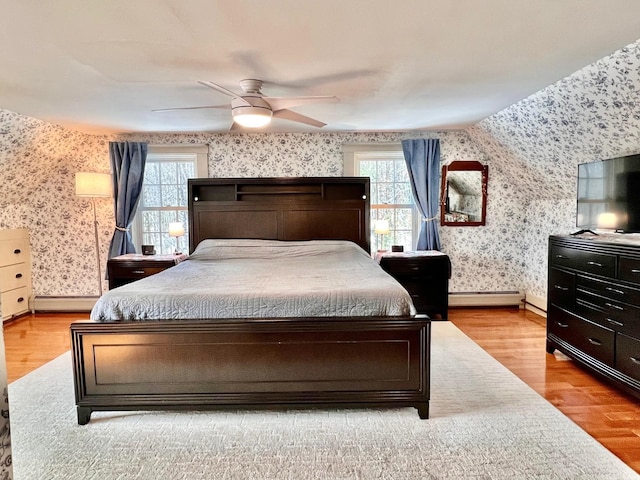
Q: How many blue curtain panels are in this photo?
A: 2